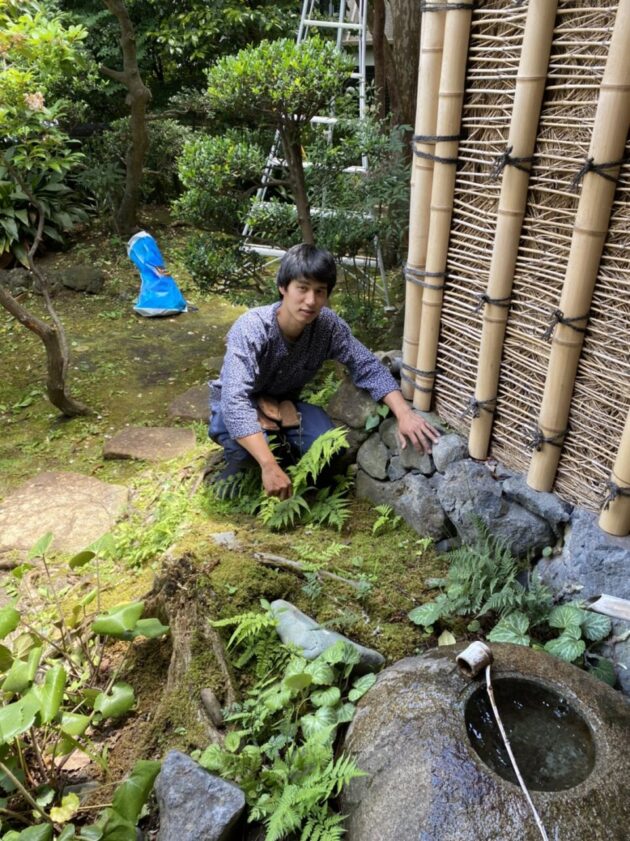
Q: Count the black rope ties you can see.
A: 11